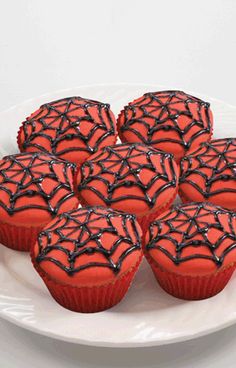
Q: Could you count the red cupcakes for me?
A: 7